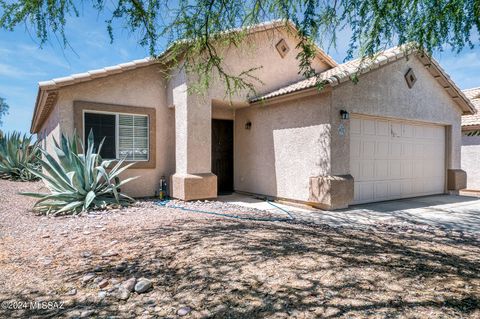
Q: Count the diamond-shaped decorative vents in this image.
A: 2